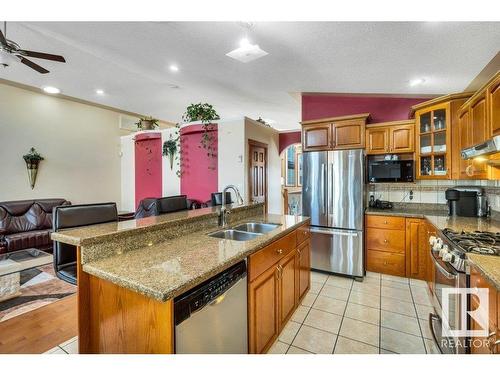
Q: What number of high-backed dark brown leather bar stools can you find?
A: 3